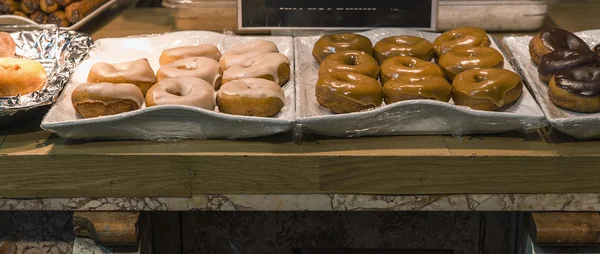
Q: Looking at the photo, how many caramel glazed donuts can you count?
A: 9